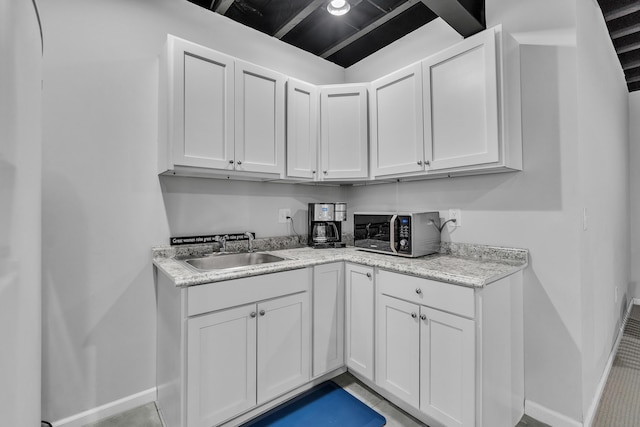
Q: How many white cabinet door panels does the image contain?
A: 12